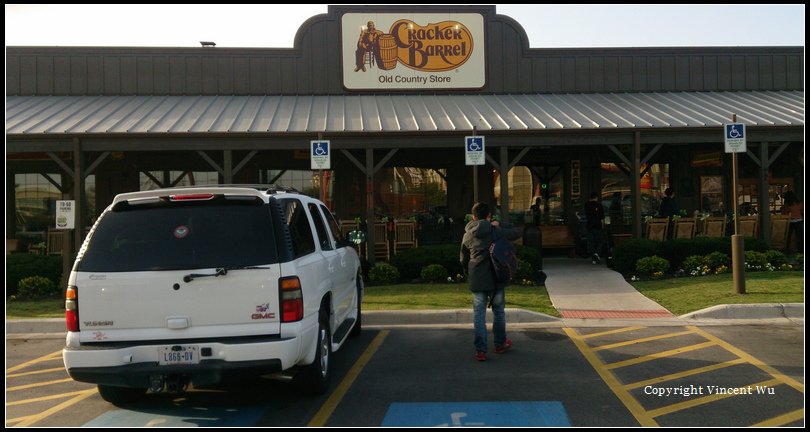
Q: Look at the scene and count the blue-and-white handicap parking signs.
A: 3